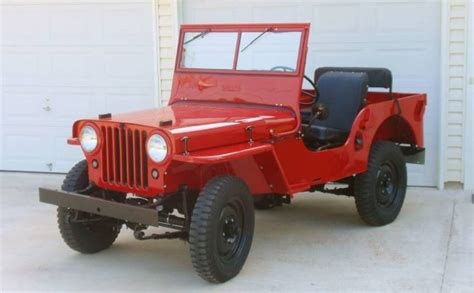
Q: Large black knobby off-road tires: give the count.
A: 3